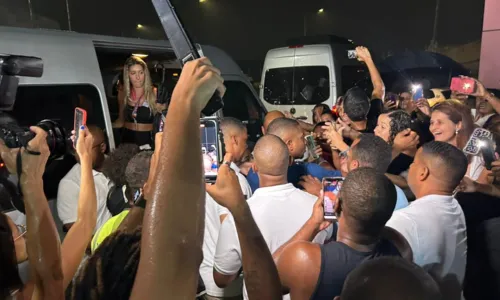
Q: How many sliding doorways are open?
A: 1